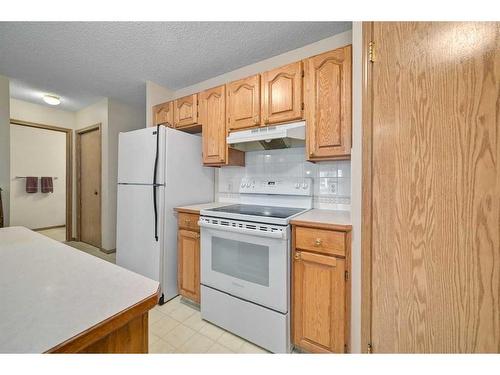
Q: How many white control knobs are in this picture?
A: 4